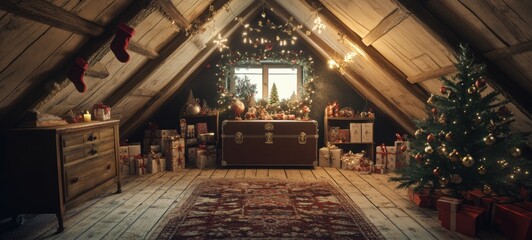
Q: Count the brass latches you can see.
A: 3